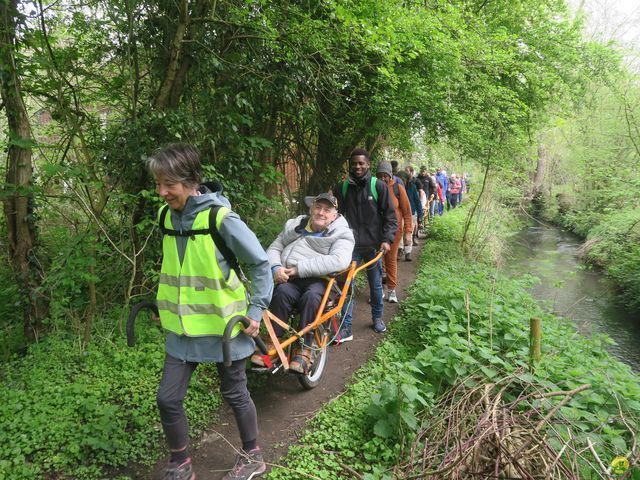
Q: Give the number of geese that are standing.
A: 0